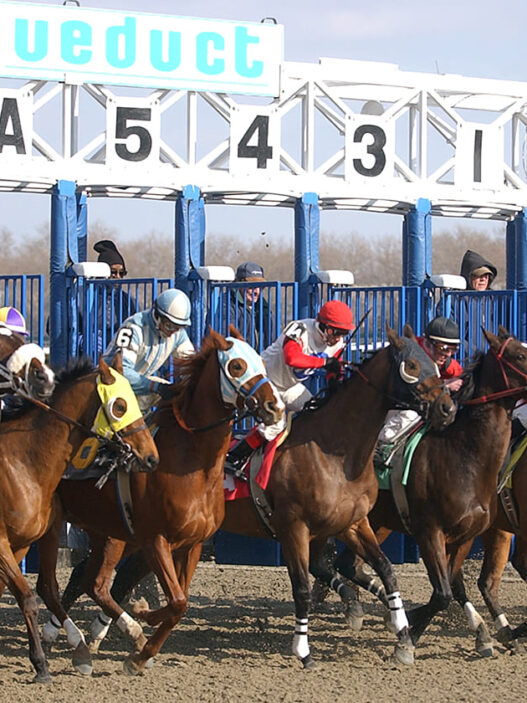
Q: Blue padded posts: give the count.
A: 5